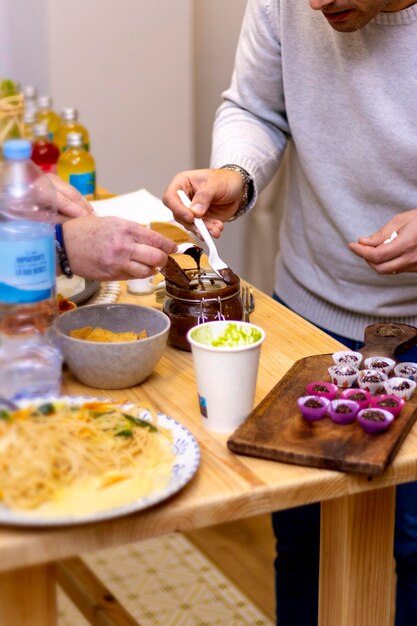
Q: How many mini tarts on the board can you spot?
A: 12